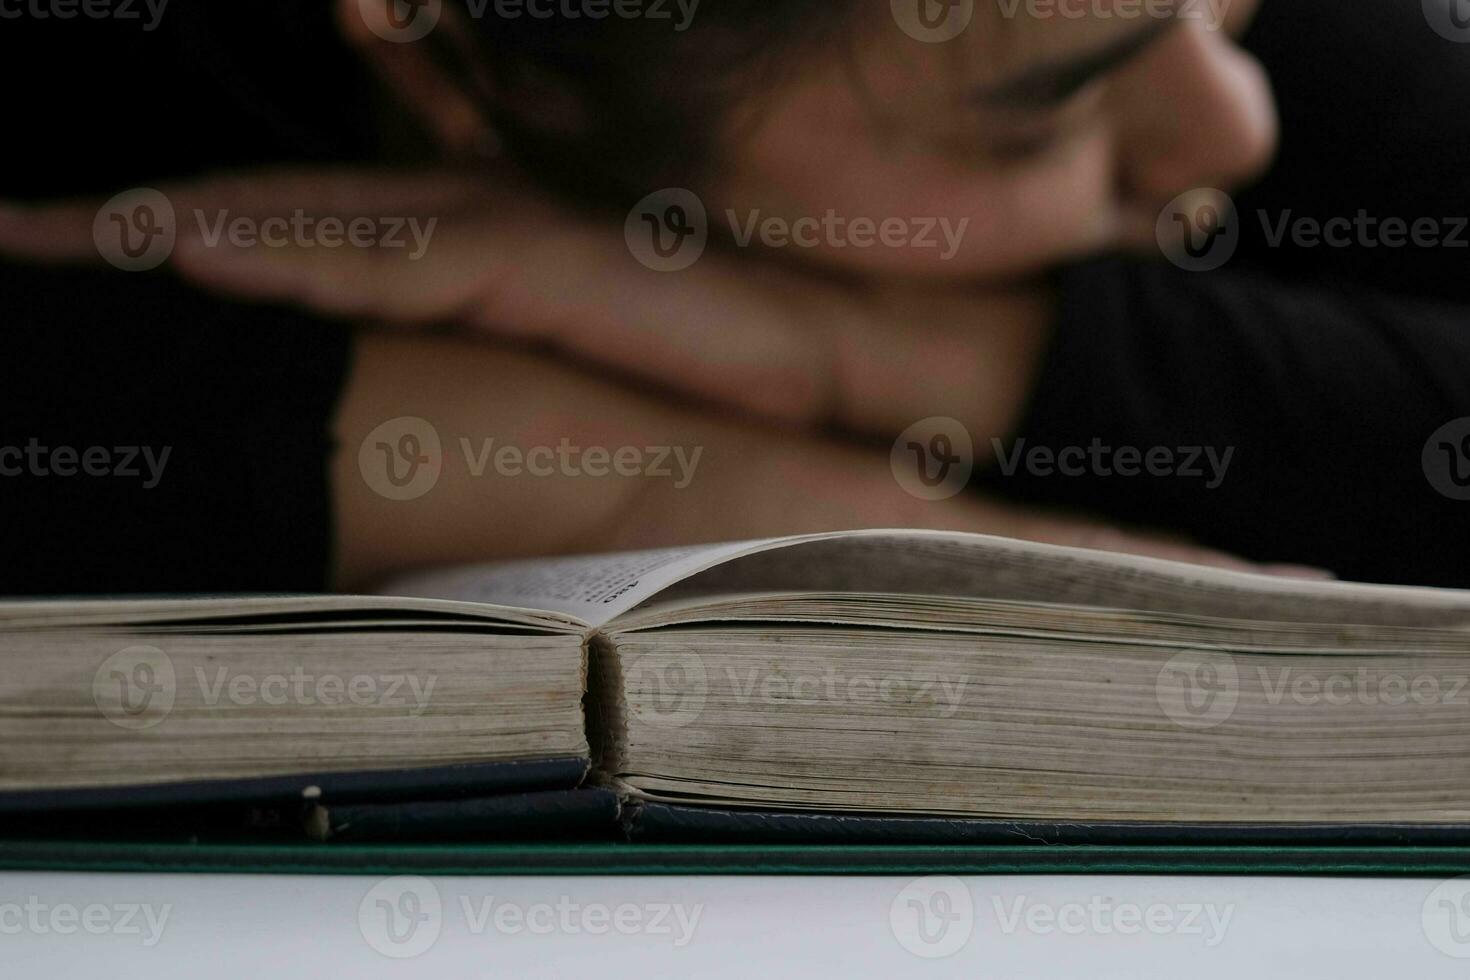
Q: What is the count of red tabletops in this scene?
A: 0